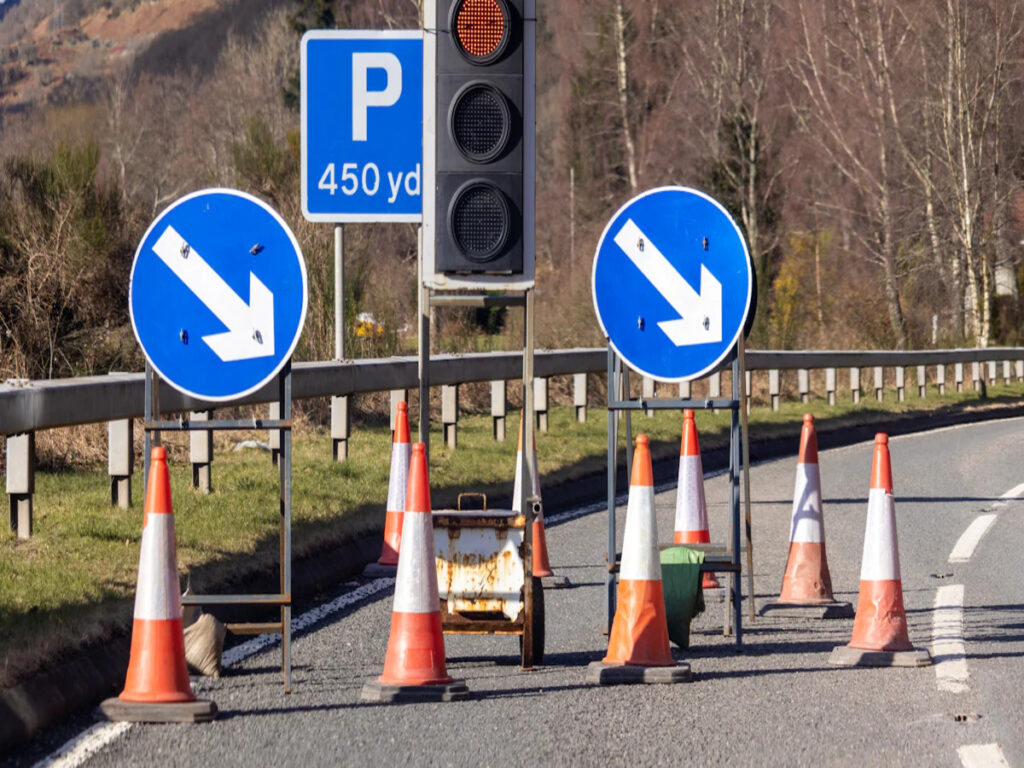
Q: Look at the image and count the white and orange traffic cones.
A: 8